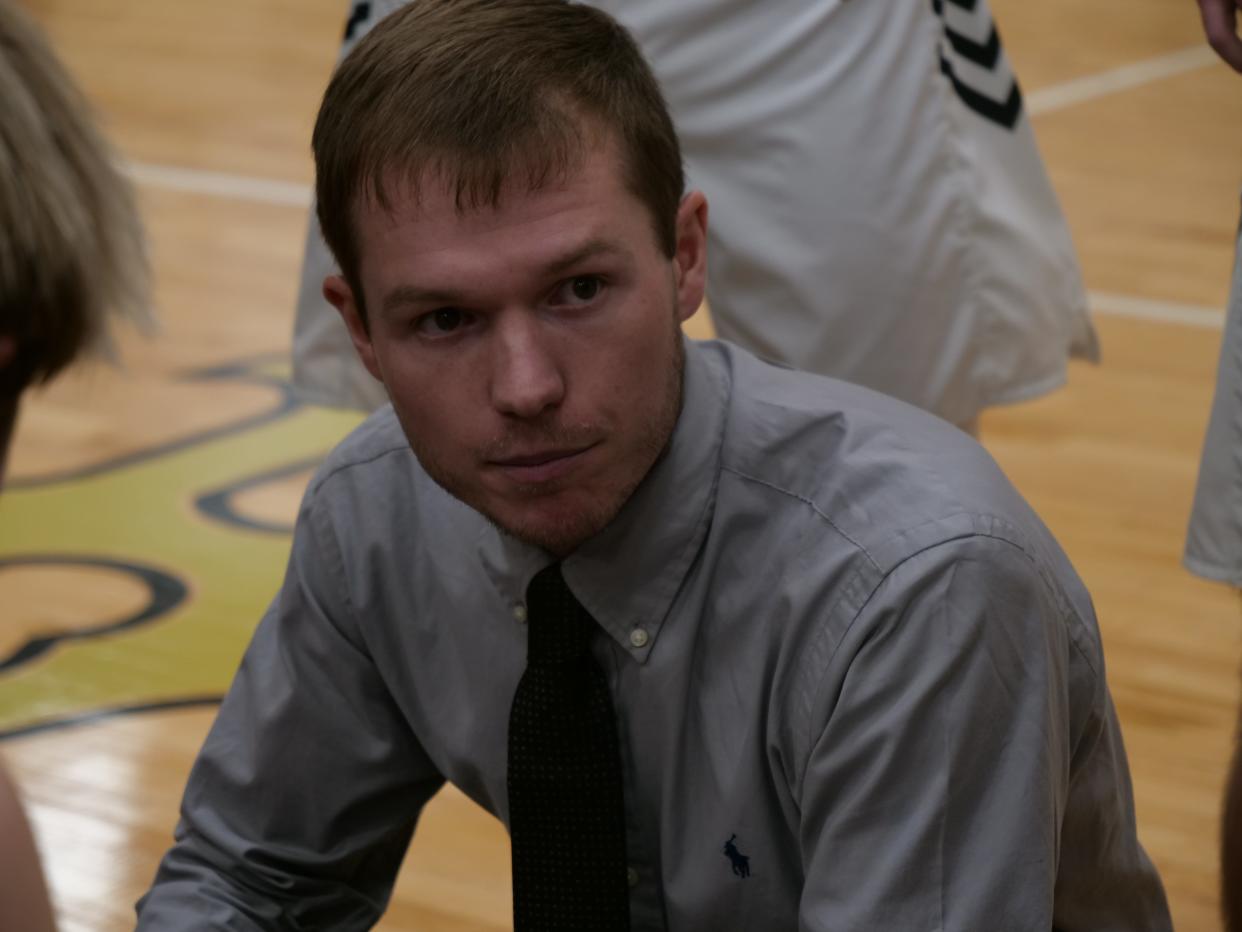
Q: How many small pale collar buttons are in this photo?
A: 2